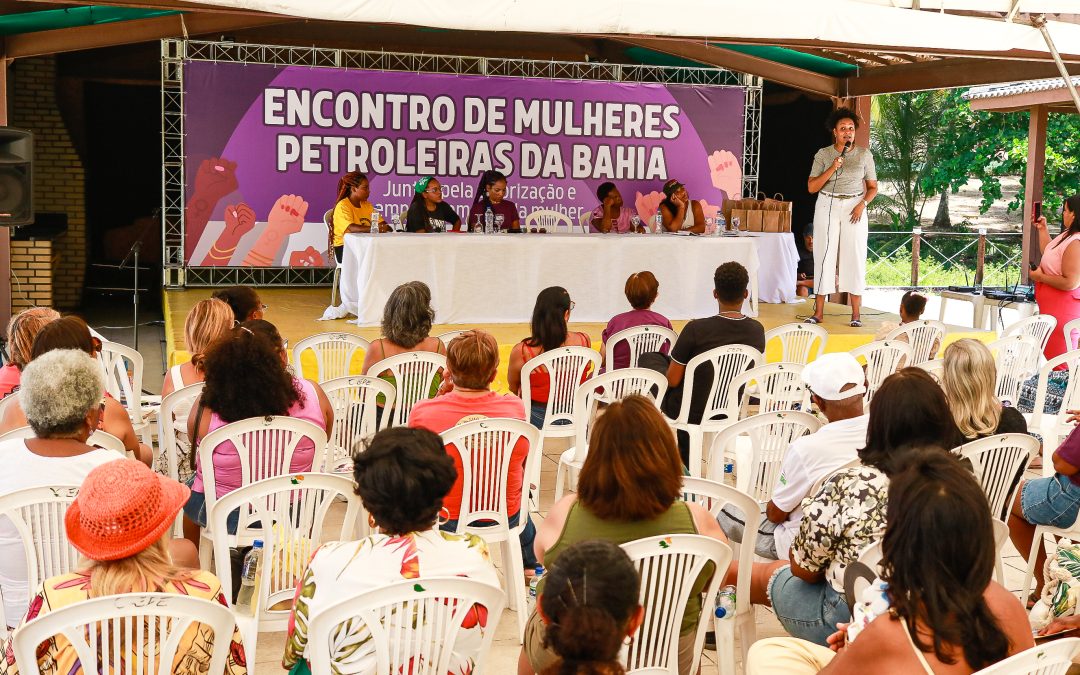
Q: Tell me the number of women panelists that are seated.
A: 5